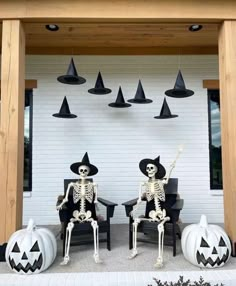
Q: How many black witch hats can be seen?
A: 9